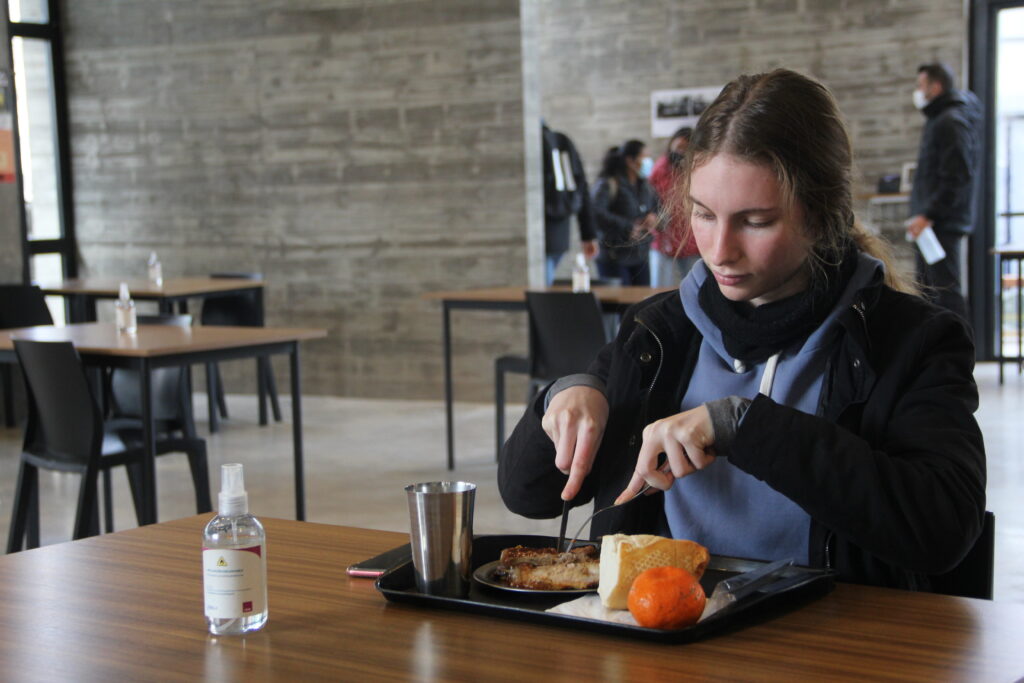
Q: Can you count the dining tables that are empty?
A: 3